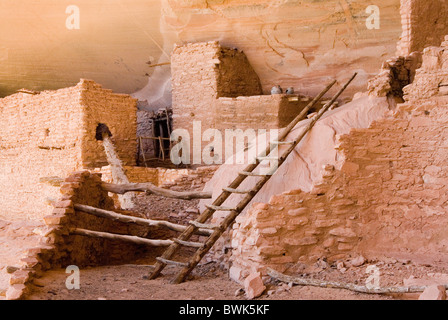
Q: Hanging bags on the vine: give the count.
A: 0